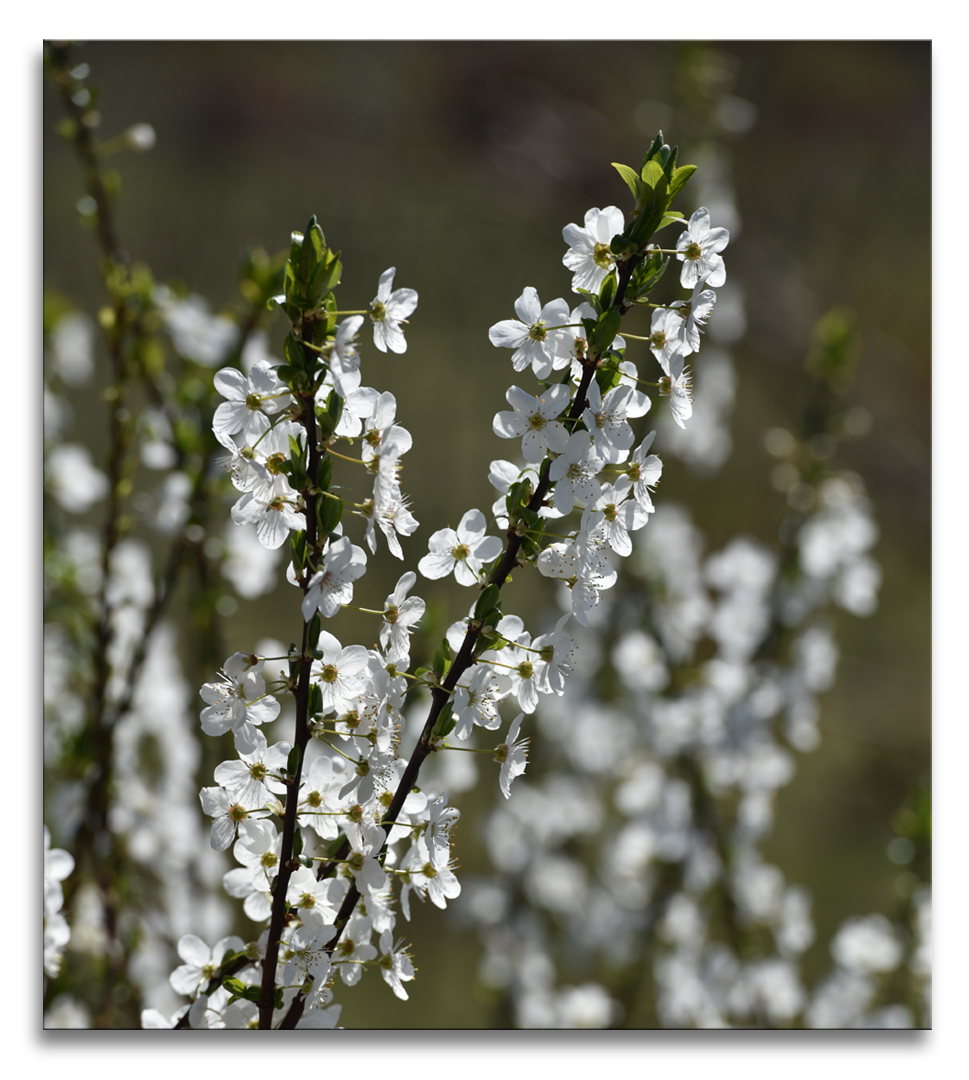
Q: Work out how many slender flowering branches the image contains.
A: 2